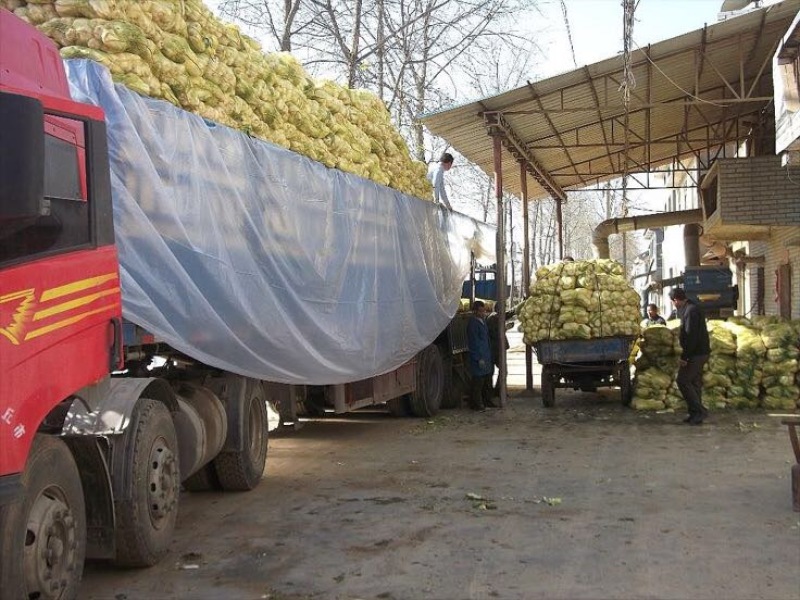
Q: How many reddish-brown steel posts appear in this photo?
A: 3